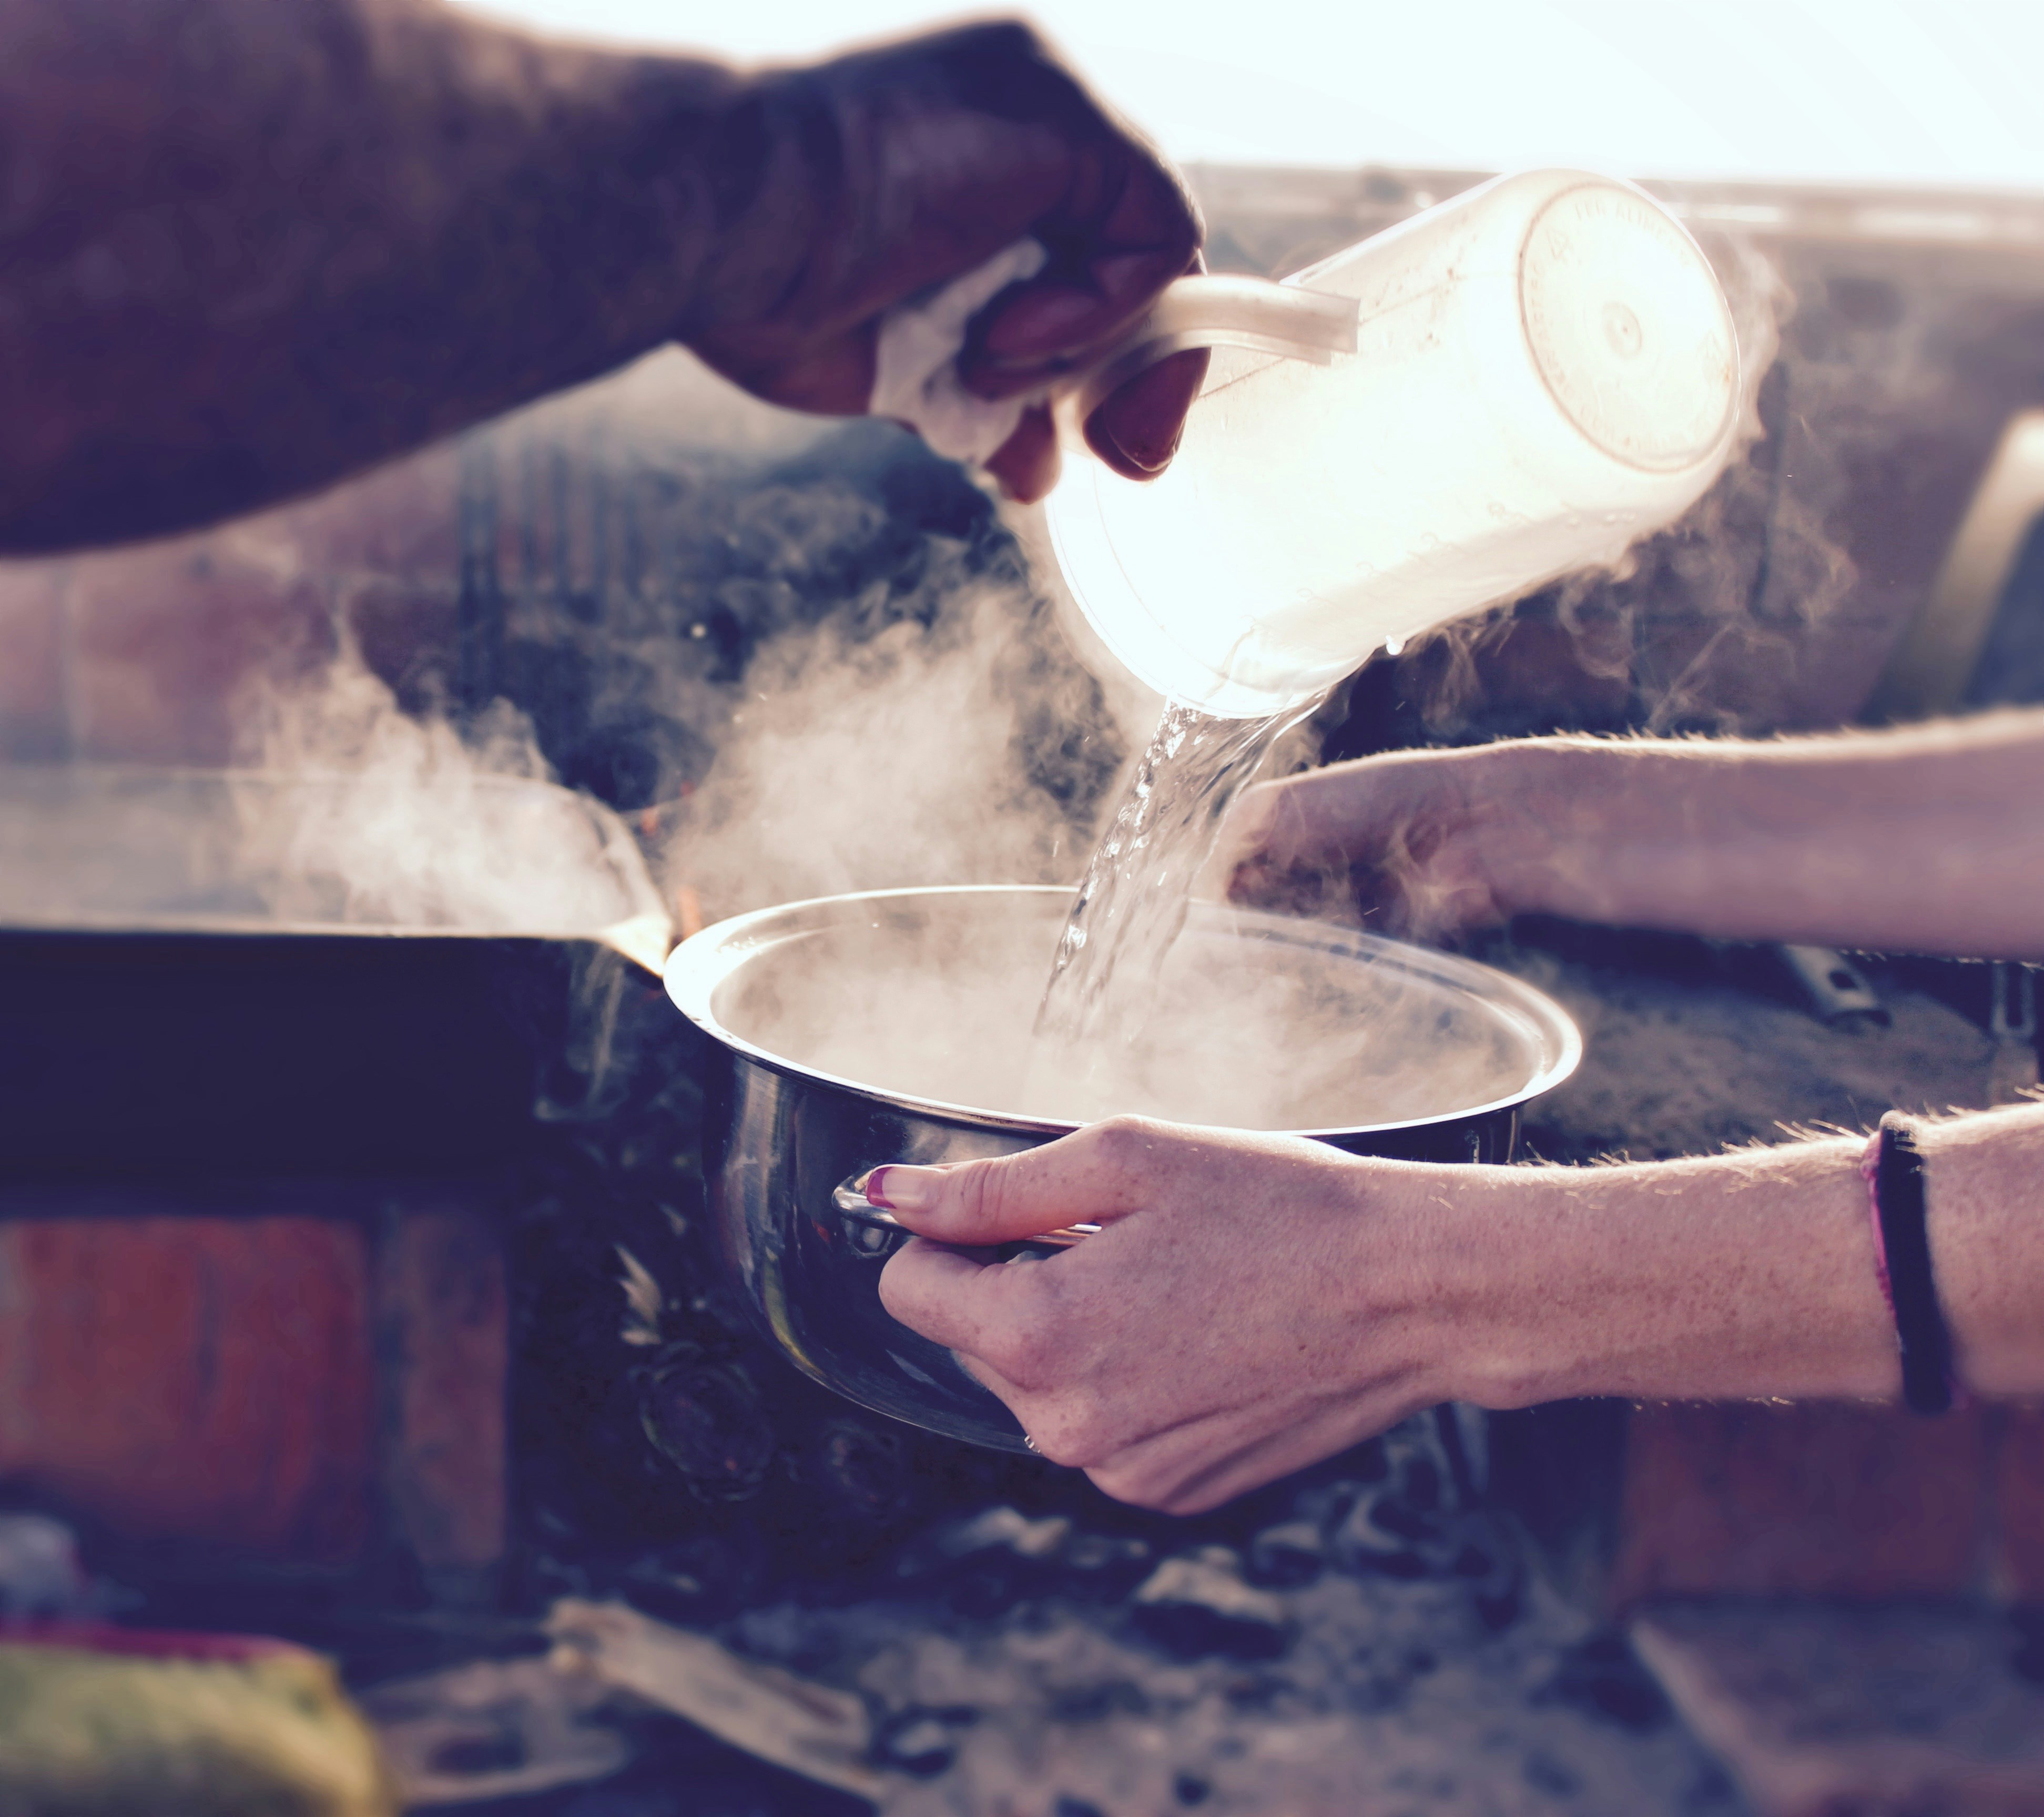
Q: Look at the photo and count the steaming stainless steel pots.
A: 1